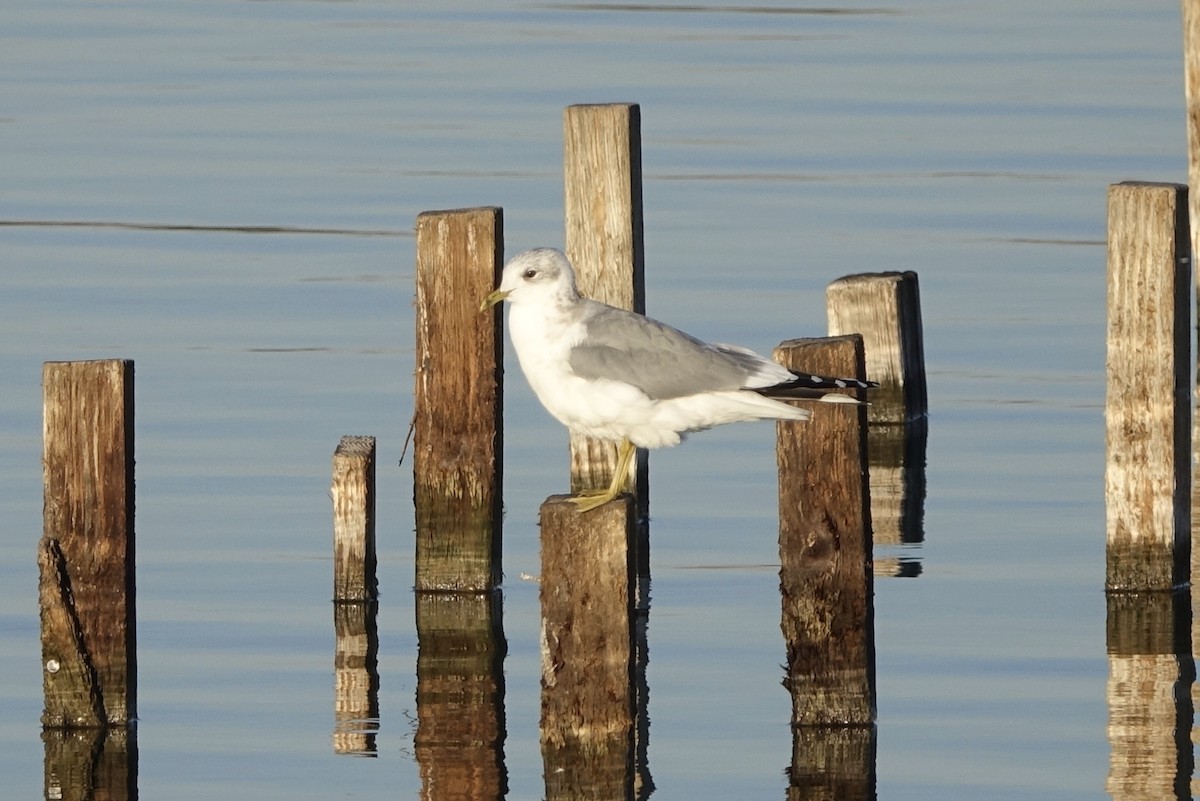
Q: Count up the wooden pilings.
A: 9